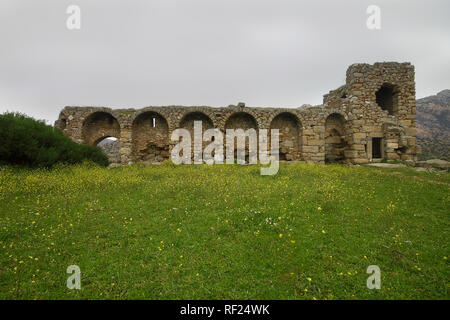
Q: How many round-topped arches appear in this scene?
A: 6